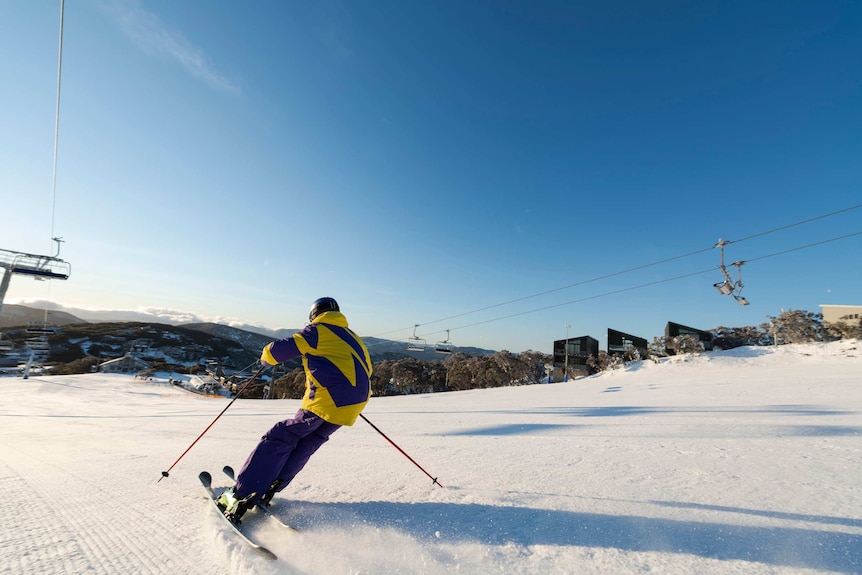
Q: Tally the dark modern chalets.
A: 3